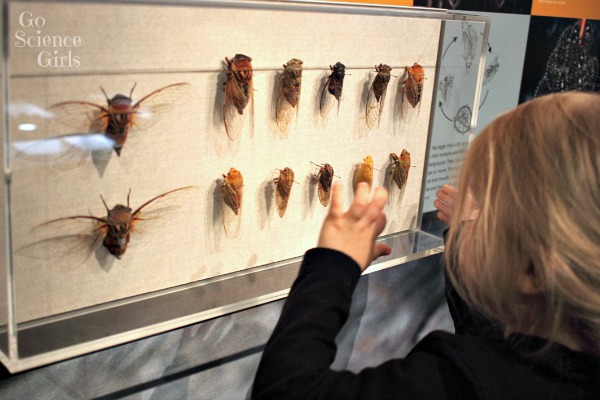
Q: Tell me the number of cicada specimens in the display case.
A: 12